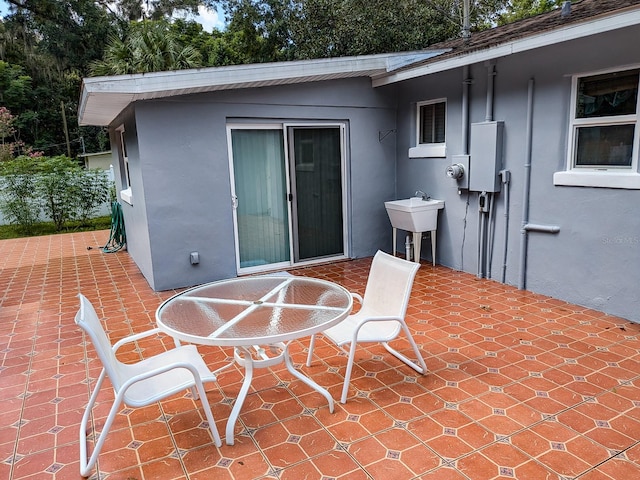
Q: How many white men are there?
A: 0